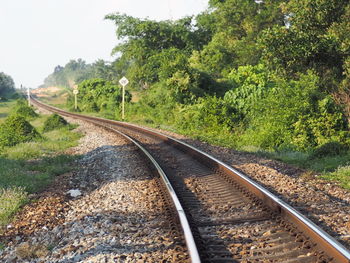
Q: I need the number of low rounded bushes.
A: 3